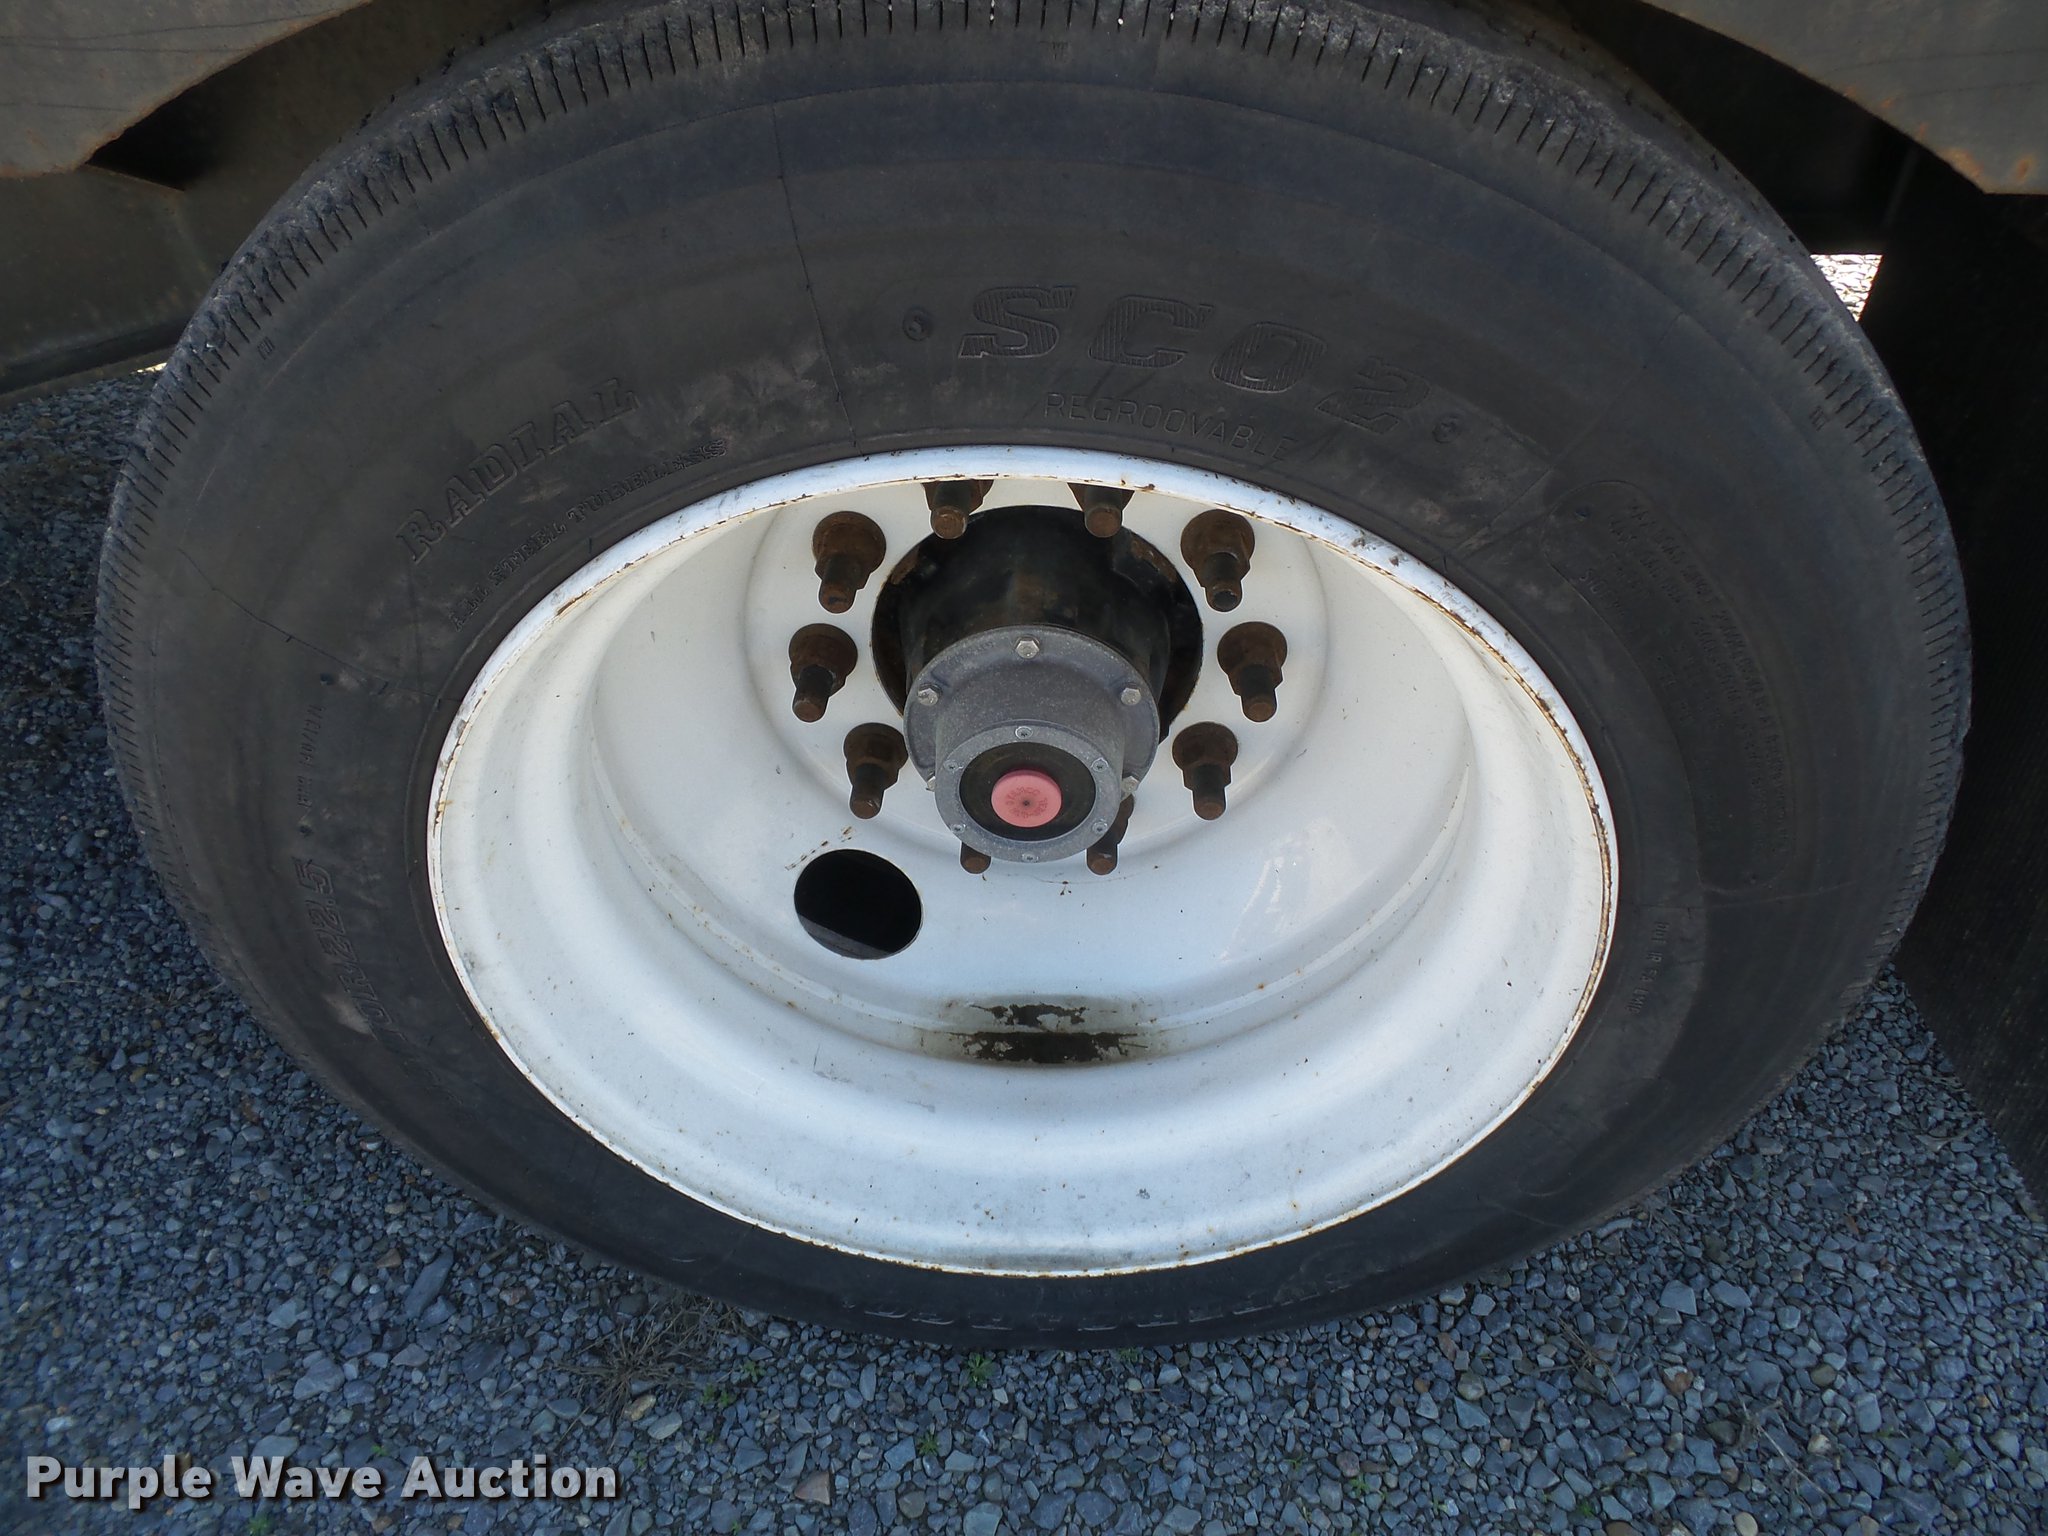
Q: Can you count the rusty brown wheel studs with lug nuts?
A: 10